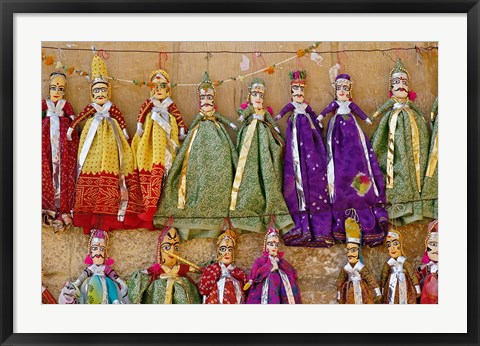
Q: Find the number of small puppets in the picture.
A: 7